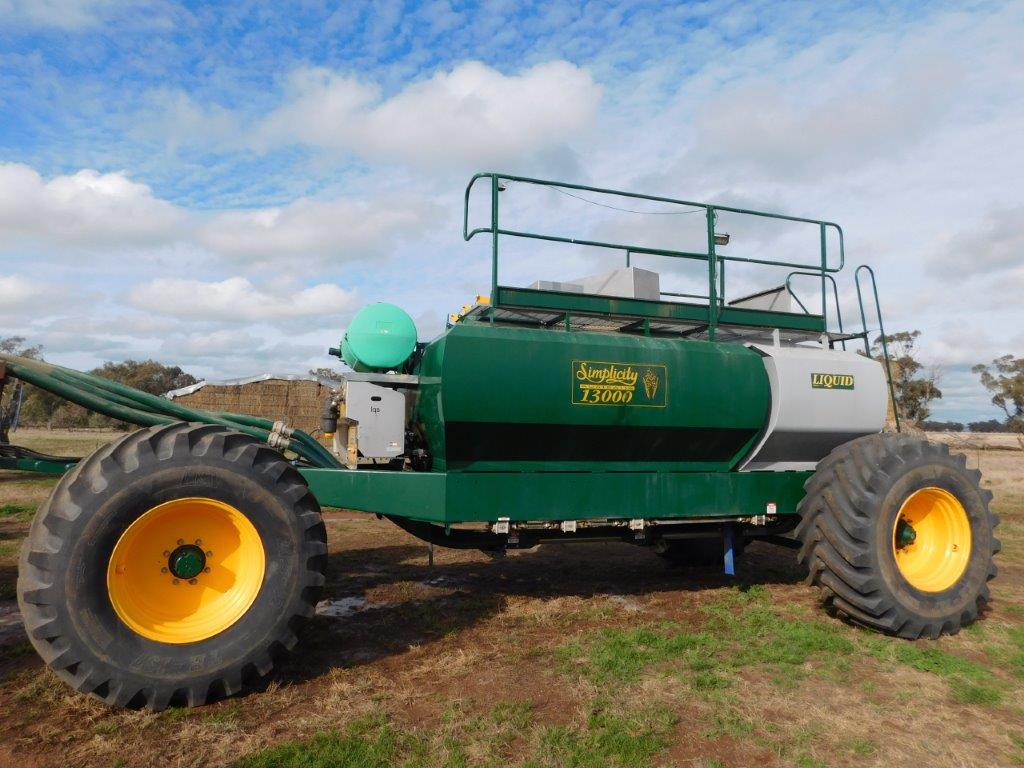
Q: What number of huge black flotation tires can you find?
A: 2